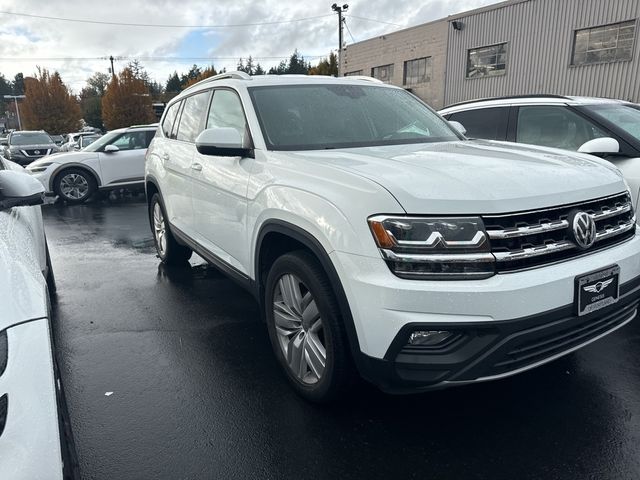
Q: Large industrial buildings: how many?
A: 1